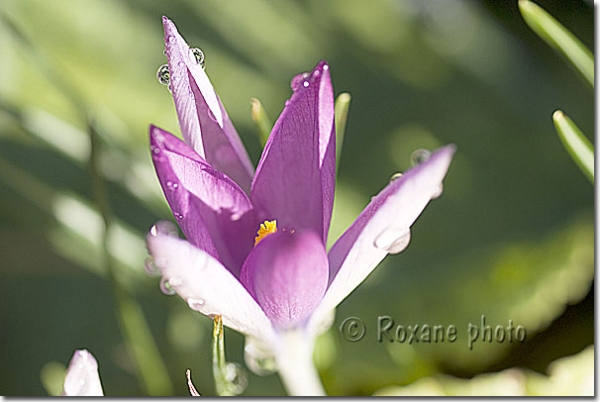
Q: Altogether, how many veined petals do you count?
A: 6